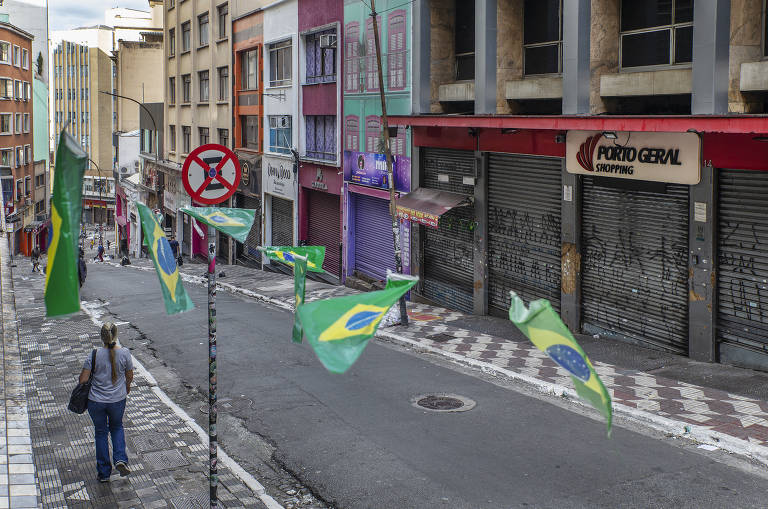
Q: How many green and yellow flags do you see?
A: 7